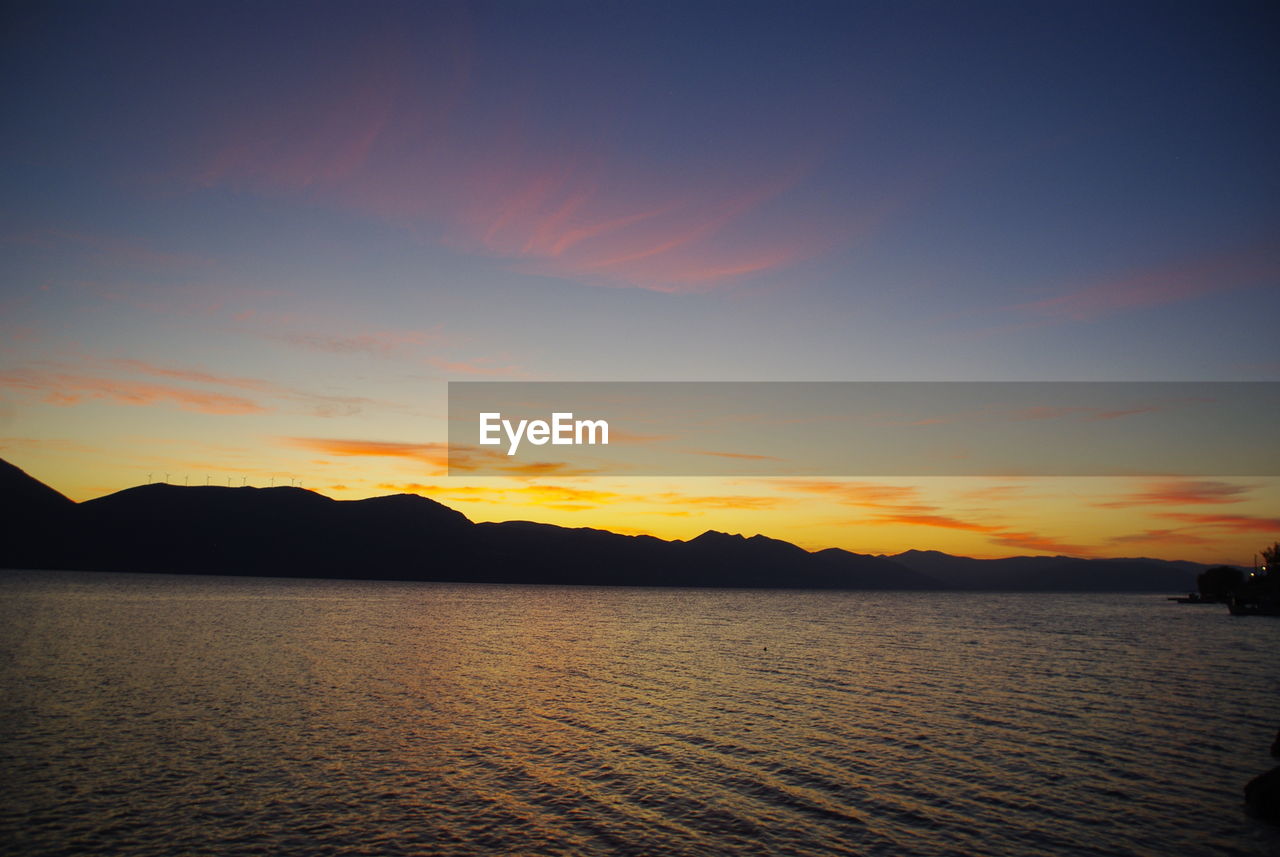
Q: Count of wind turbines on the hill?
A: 9